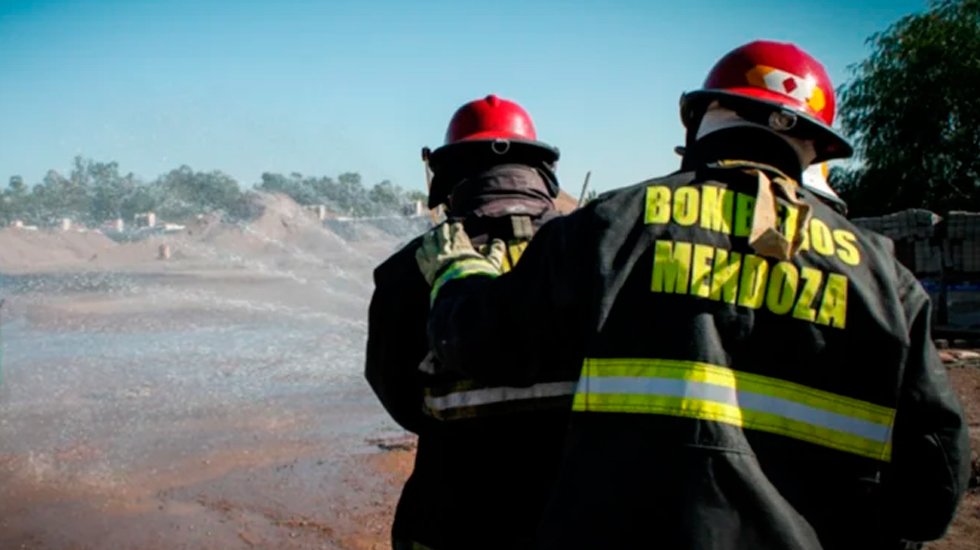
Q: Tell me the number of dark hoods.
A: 1